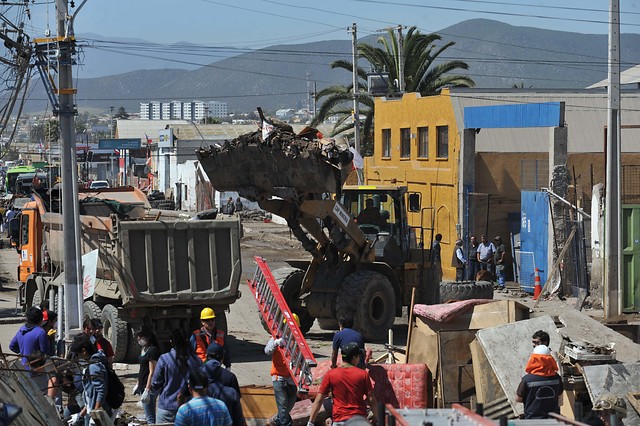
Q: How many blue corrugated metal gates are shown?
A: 1